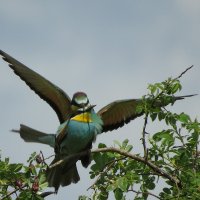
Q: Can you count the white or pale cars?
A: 0